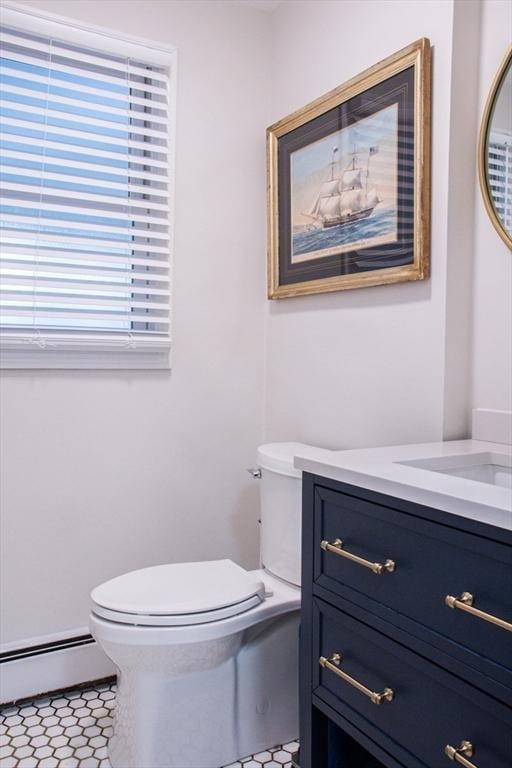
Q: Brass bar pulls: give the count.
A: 4